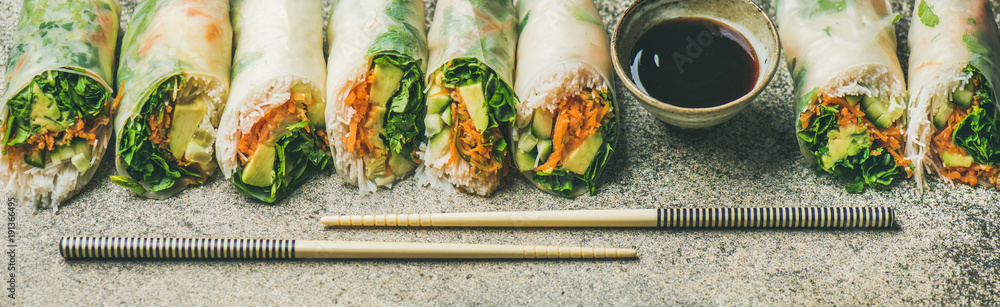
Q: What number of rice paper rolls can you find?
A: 8